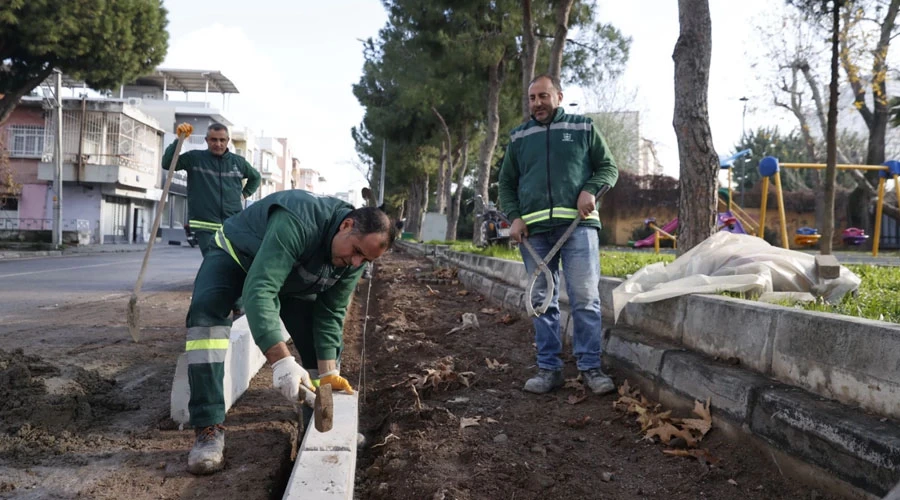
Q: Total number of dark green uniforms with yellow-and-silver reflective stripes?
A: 3